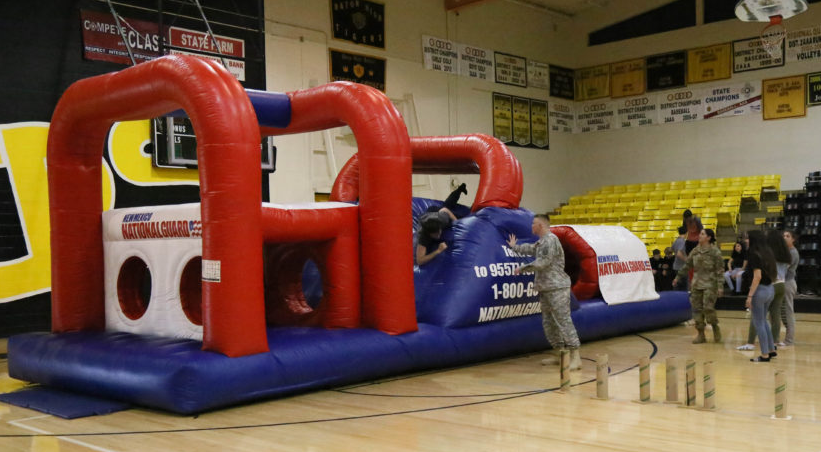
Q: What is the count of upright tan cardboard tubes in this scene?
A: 7